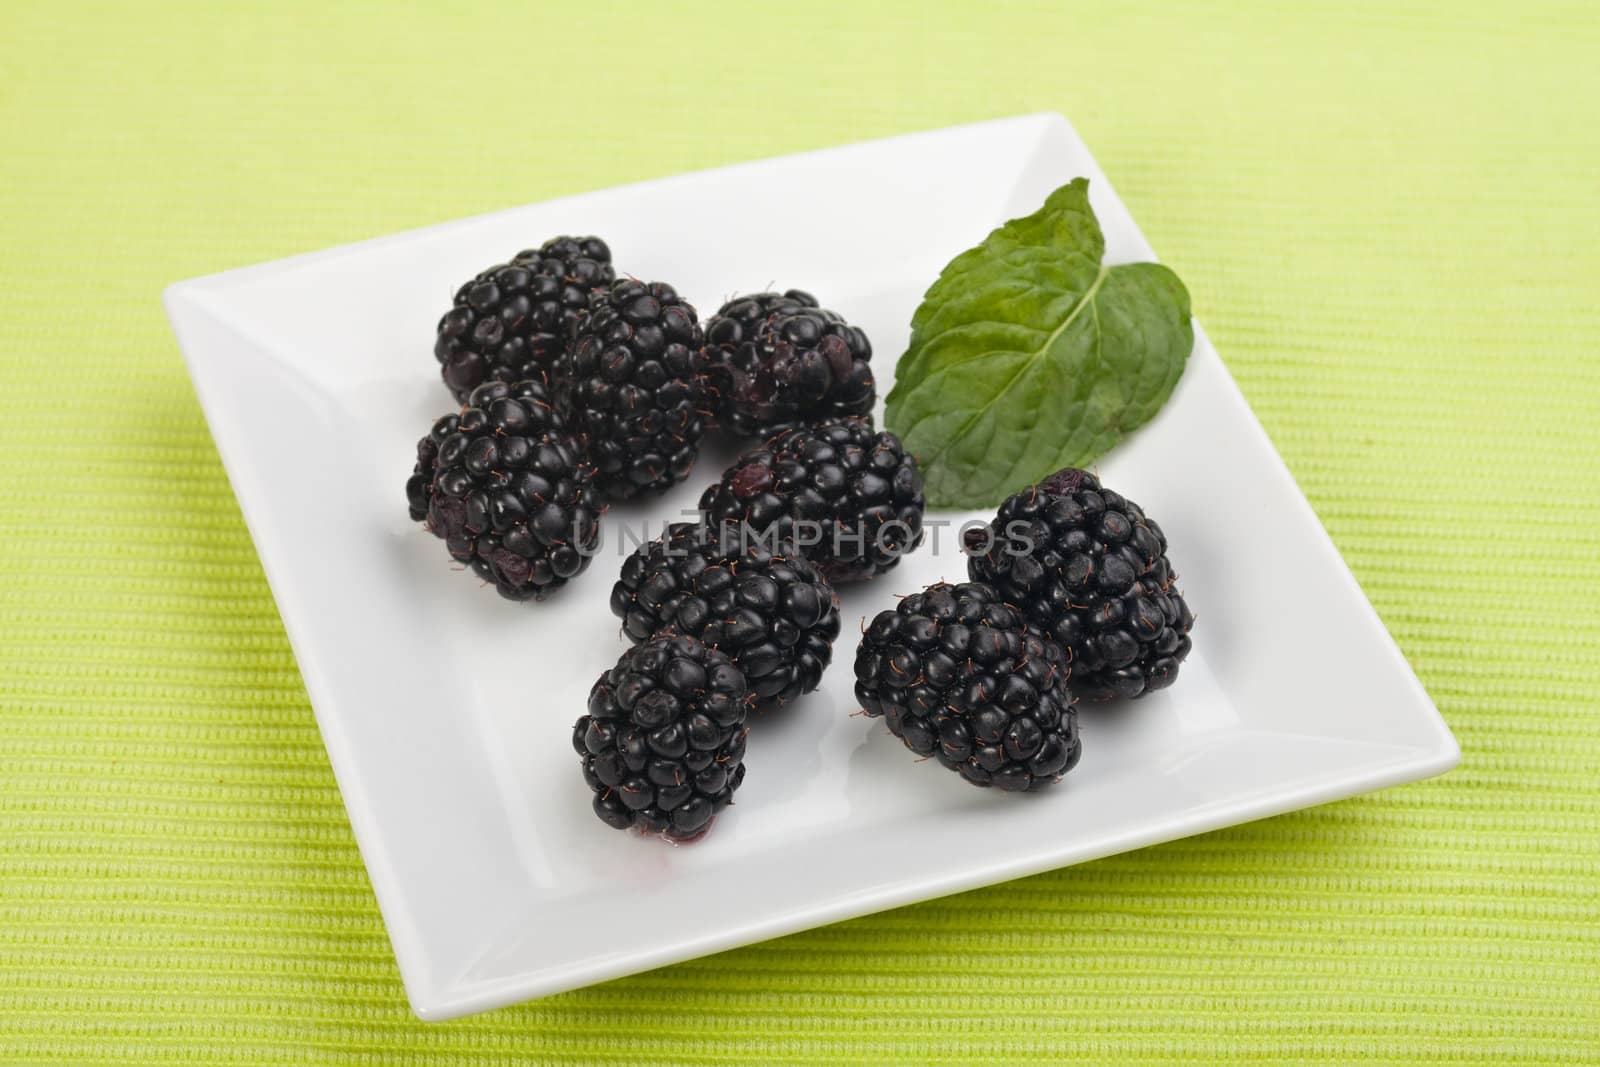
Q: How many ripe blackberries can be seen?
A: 9